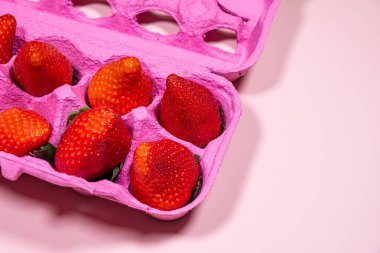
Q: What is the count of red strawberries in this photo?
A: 7